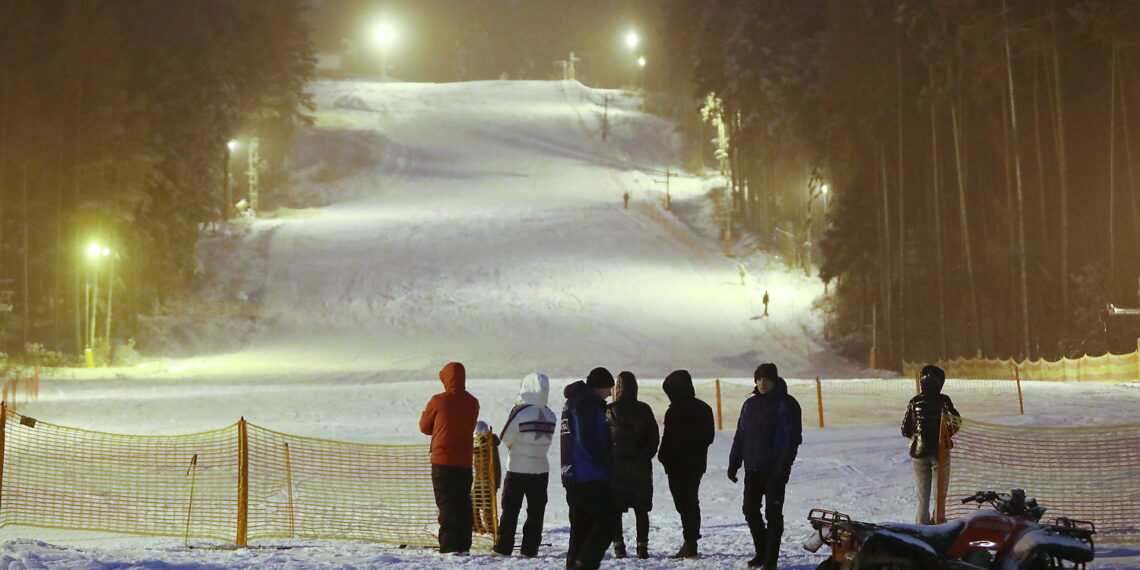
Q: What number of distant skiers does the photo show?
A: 2